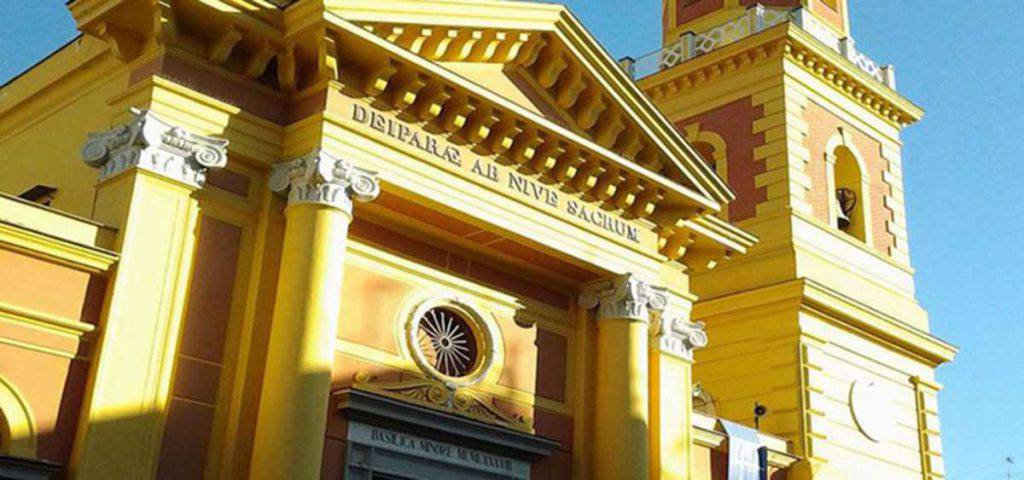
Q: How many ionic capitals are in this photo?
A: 4